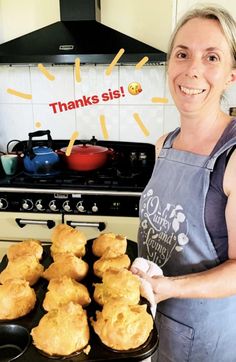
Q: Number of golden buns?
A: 11